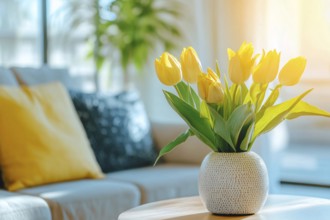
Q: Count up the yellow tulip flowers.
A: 6